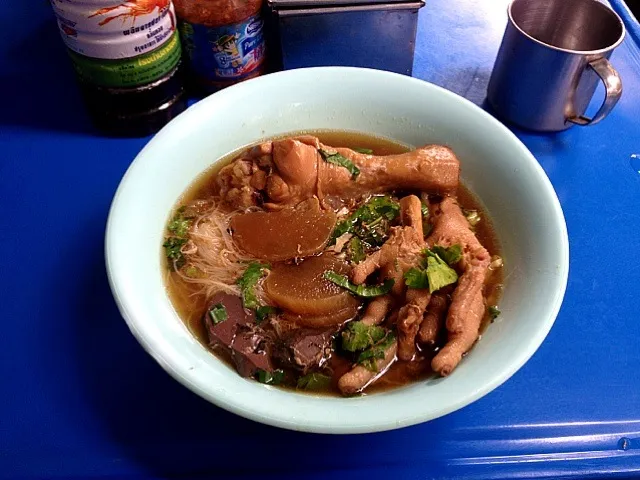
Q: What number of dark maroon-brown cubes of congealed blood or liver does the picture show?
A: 3